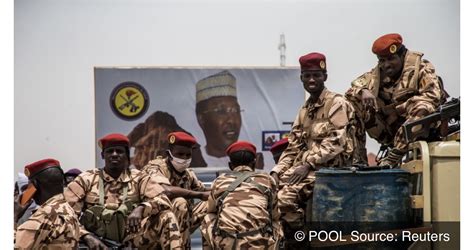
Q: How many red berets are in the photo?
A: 7